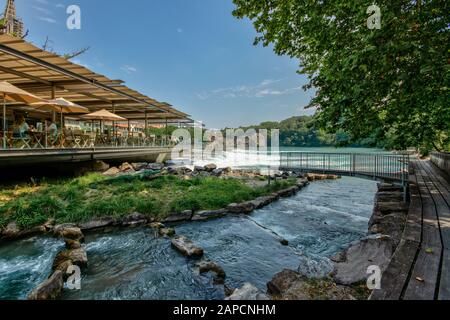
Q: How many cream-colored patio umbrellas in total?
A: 3